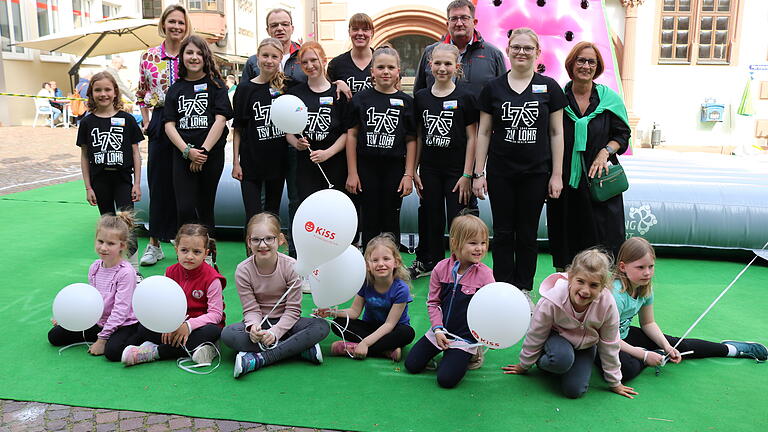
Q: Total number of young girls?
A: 14